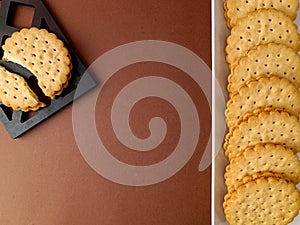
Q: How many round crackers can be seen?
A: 8